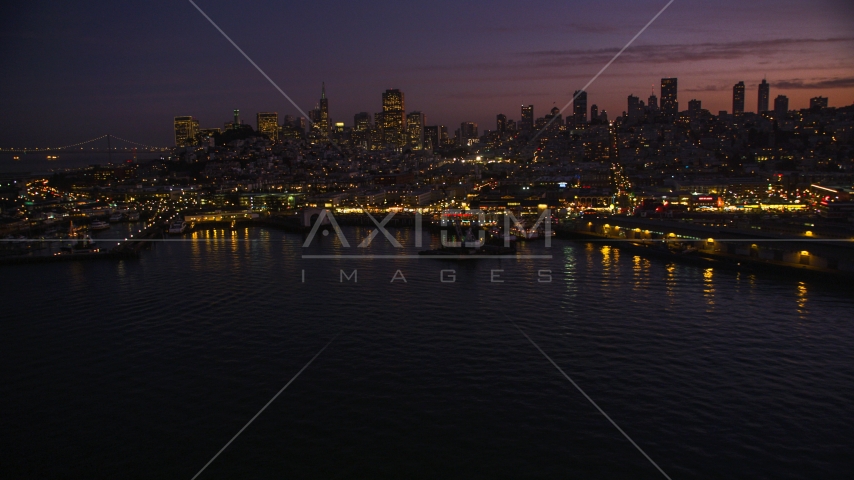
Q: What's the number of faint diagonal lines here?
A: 4